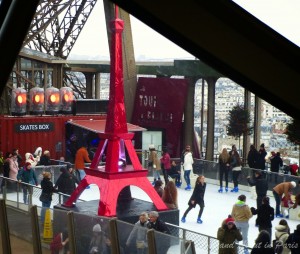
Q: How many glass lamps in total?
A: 4